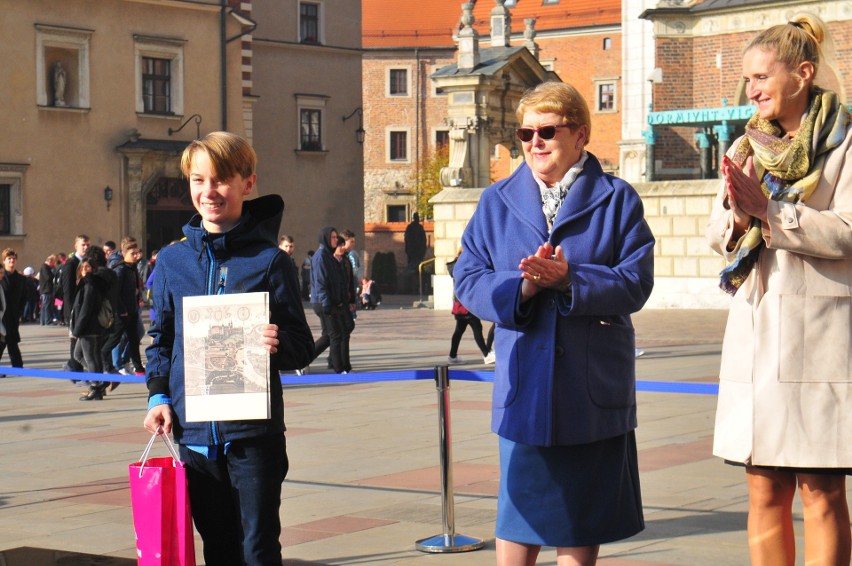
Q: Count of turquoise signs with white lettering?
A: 1